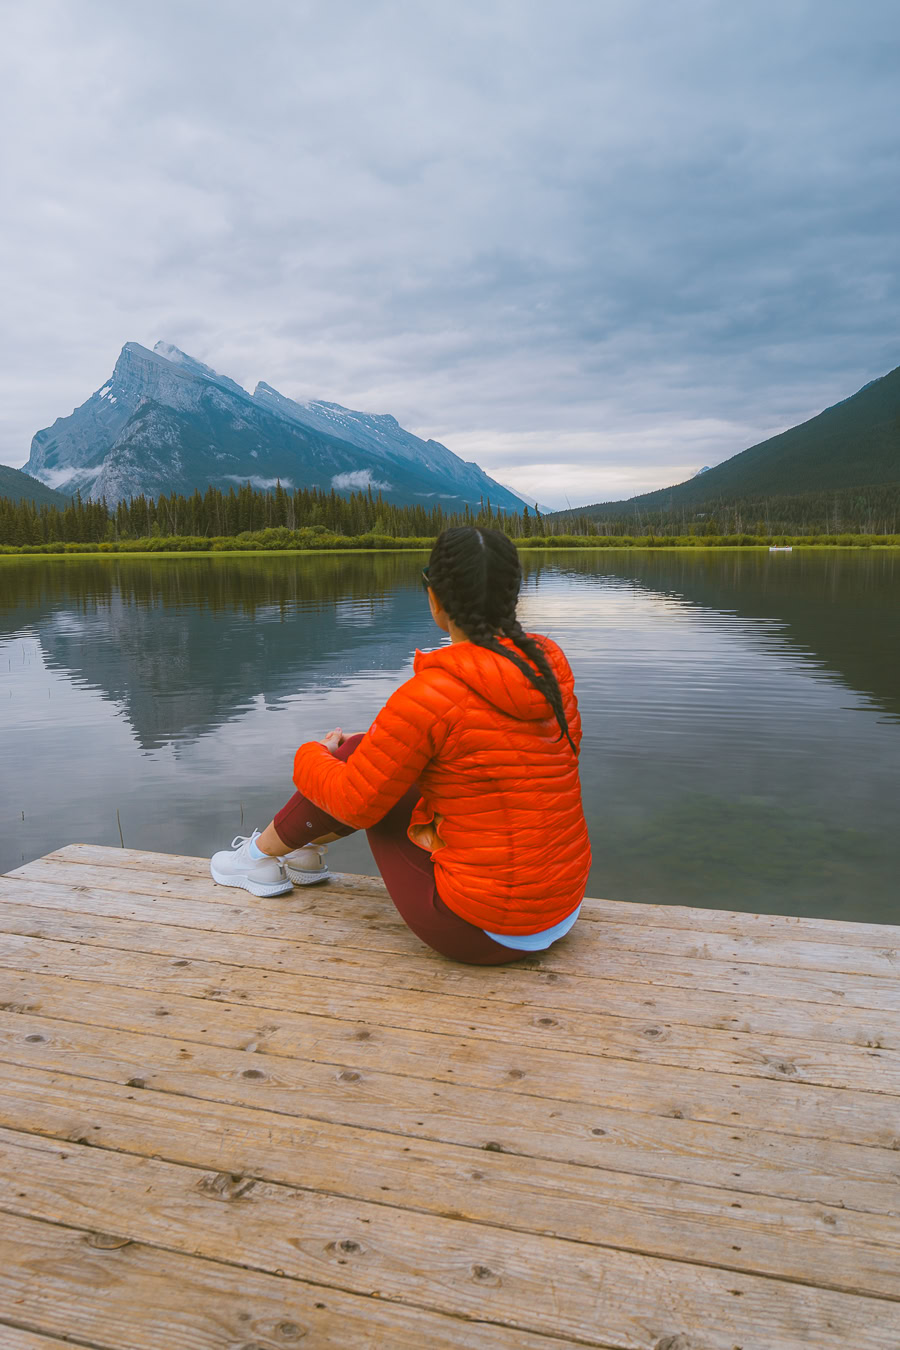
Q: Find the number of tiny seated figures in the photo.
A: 2